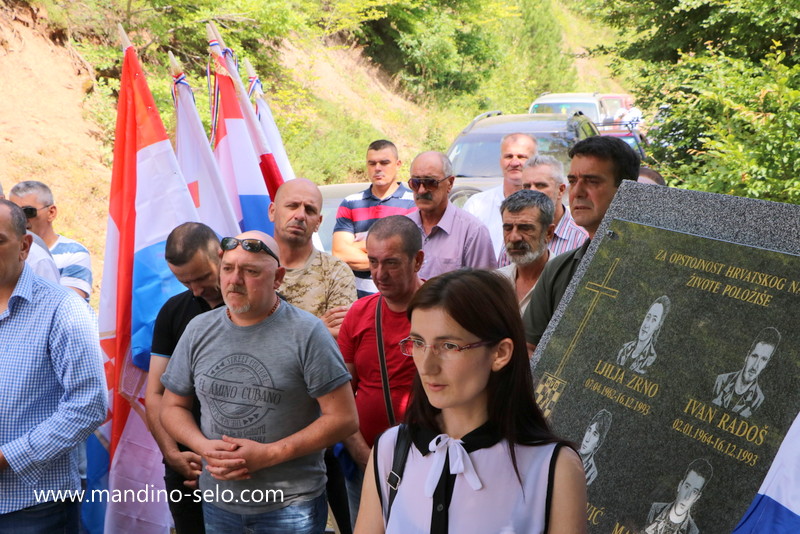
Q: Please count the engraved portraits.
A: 4